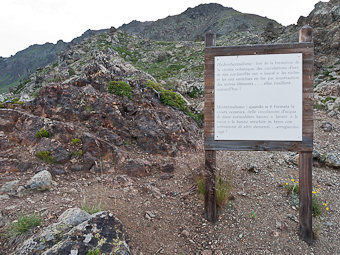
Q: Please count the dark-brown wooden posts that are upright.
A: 2